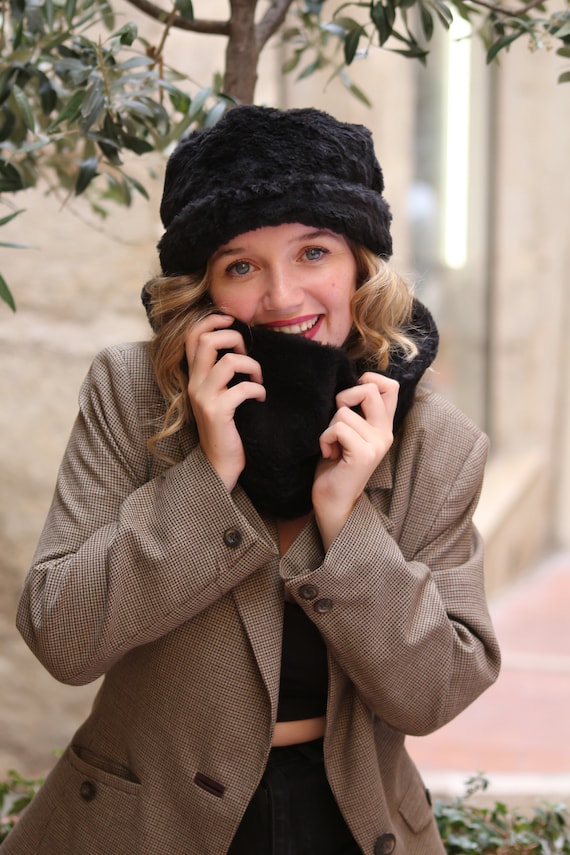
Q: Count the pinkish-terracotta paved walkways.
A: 1